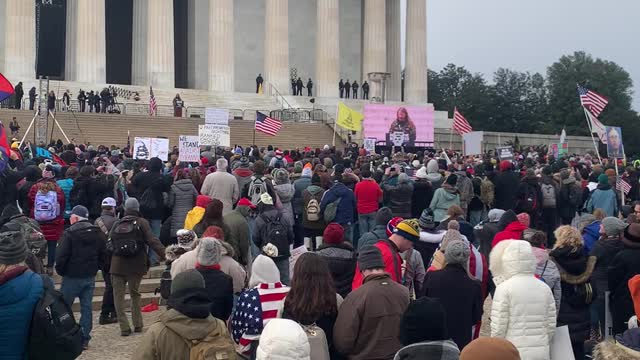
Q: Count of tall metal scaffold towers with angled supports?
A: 1